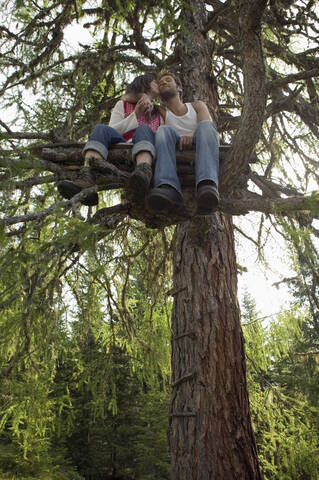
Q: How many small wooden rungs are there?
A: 4